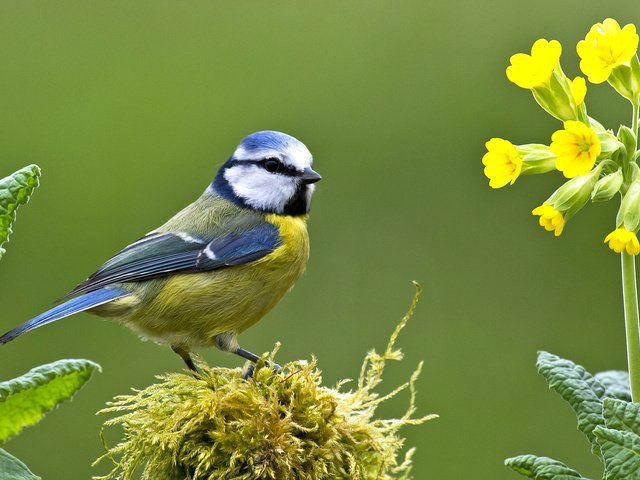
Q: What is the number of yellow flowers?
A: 7